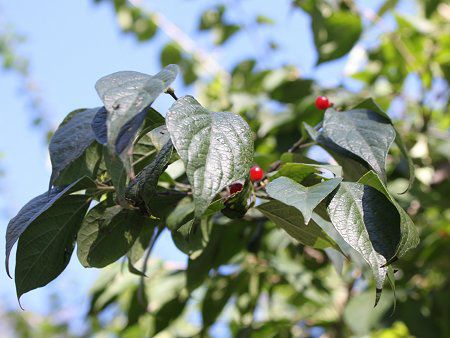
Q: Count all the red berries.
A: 3